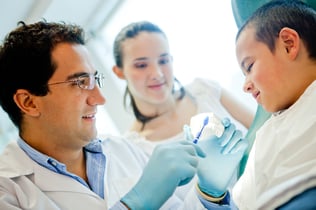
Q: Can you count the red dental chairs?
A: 0